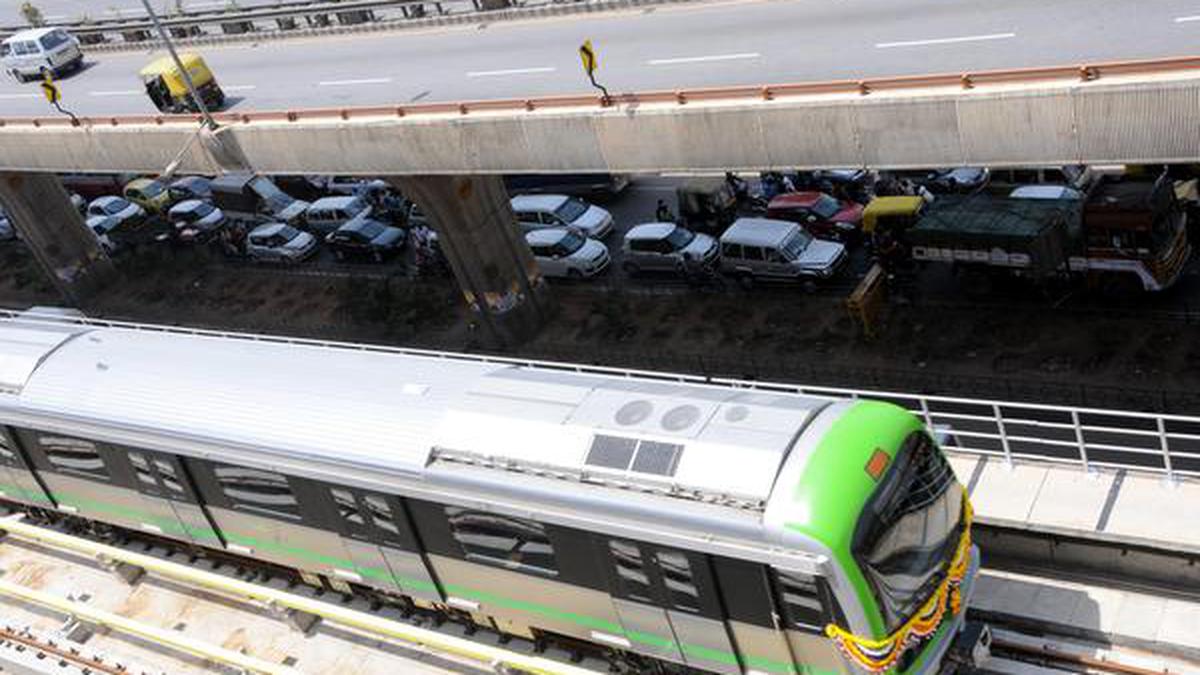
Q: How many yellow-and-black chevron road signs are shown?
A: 2